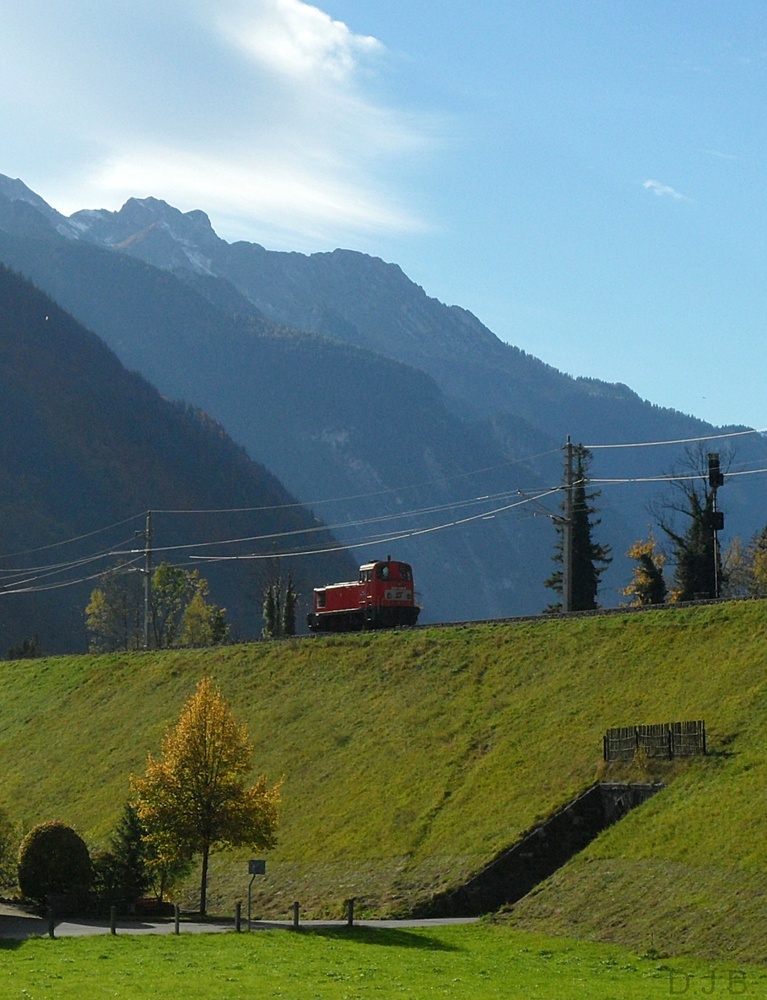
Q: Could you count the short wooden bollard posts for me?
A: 6